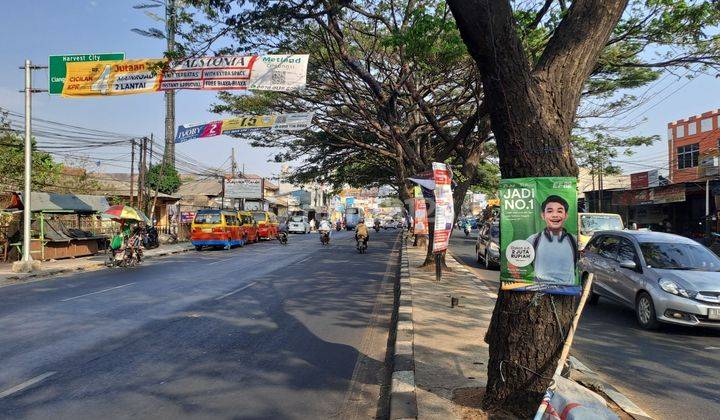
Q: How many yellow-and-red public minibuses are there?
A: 3